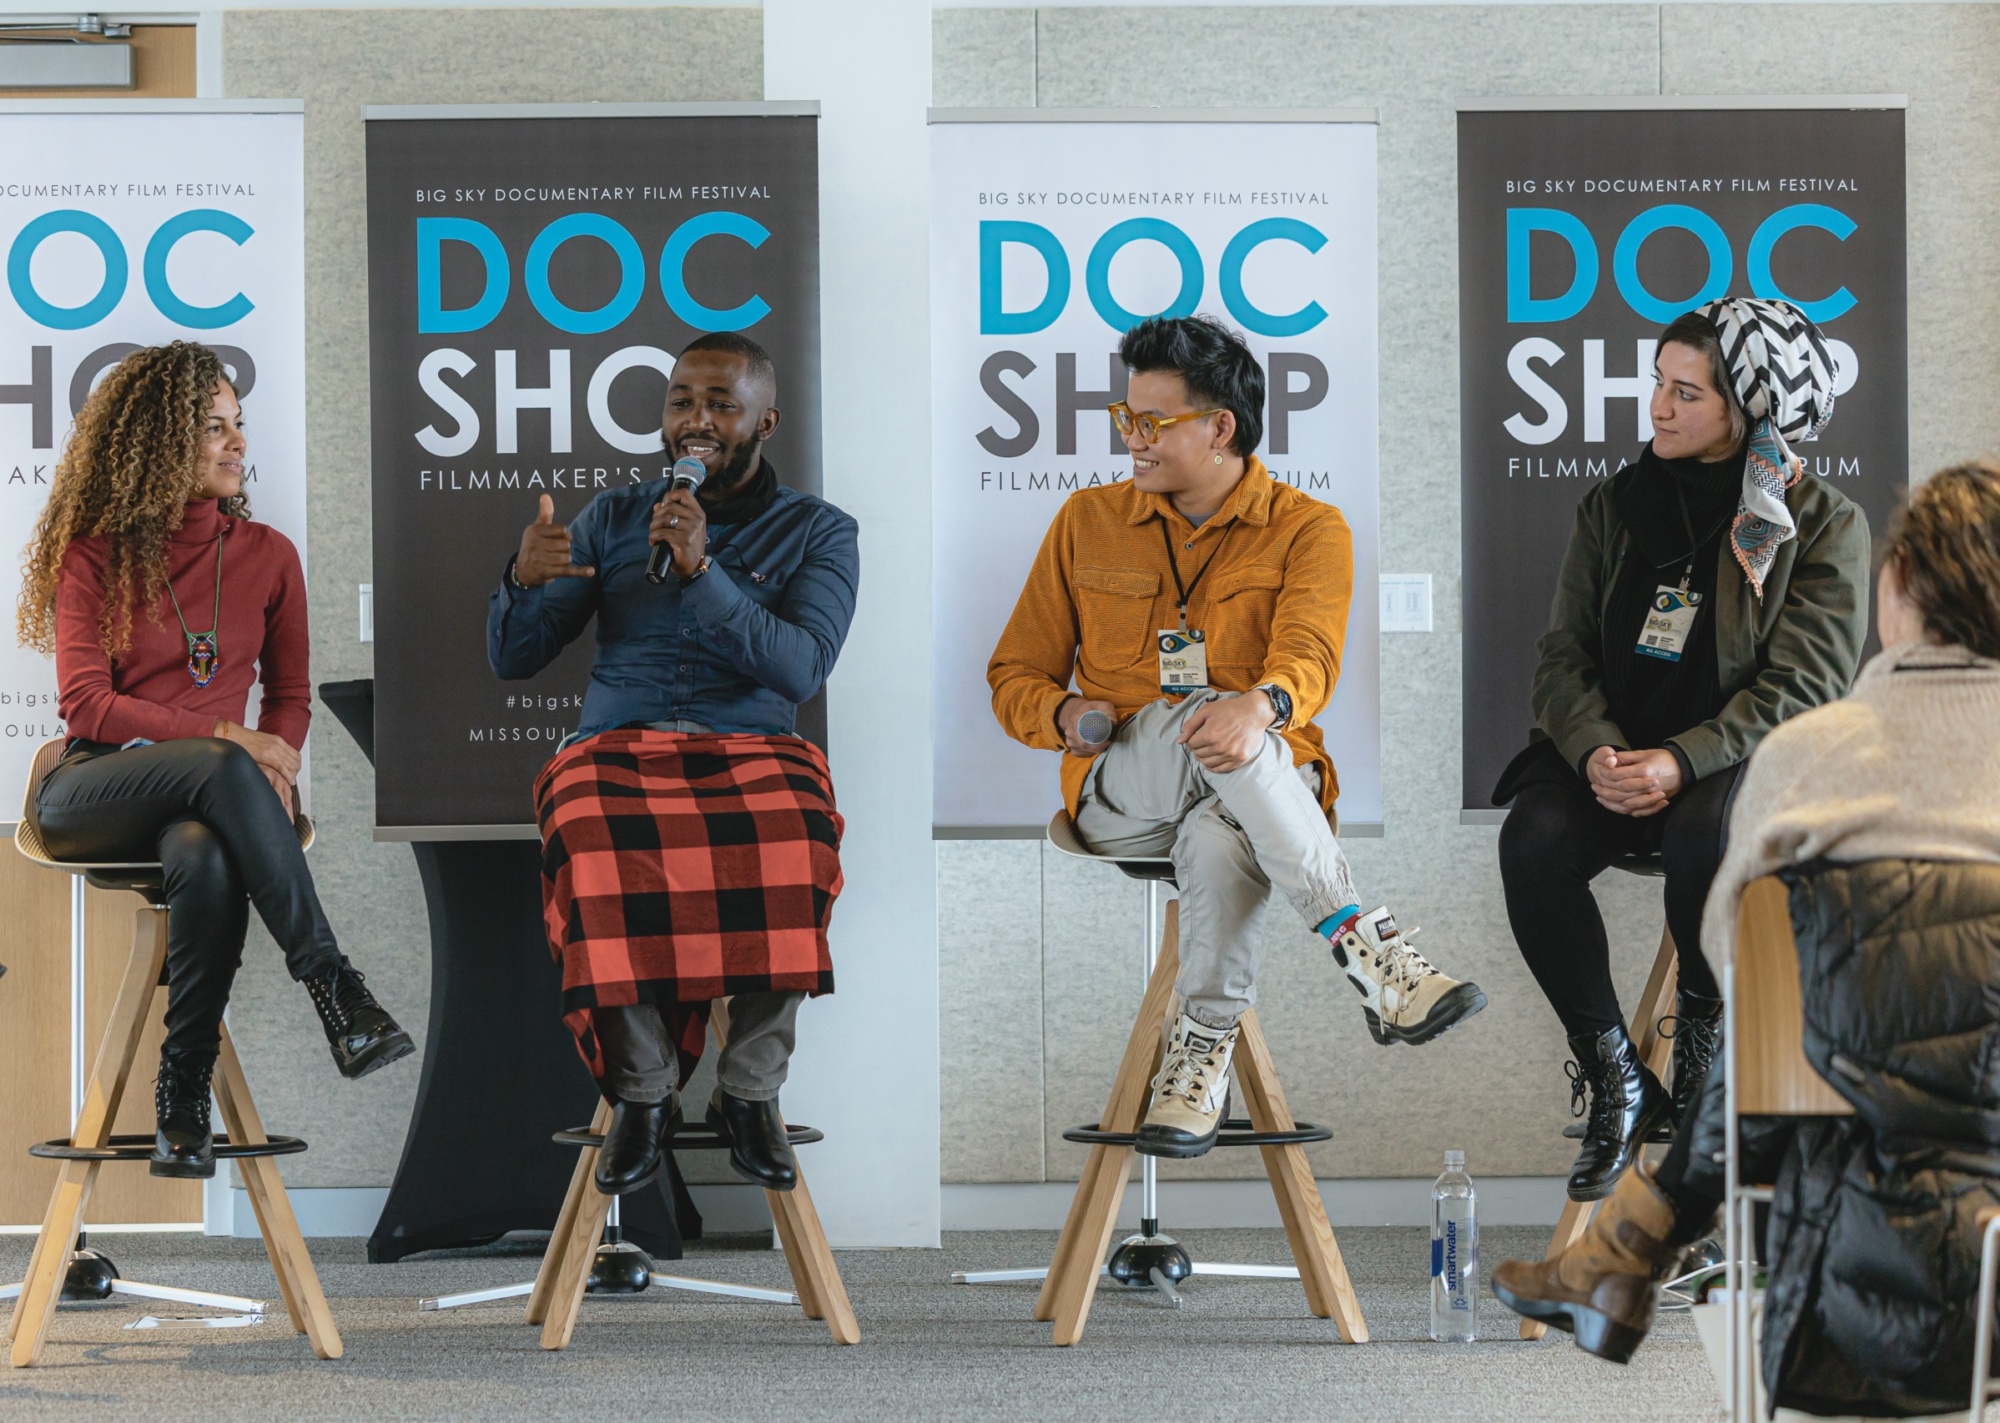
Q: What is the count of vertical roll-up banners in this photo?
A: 4